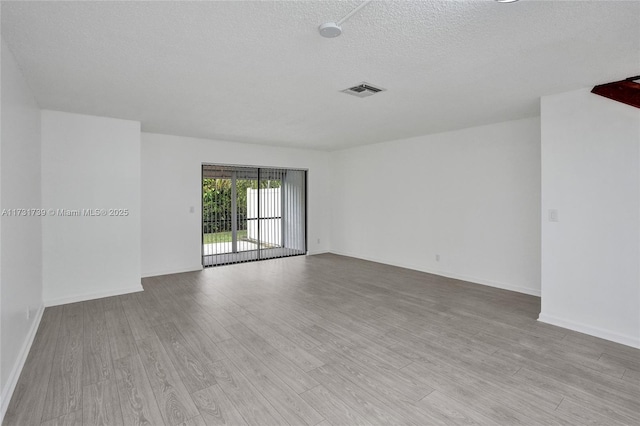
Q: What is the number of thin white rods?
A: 1